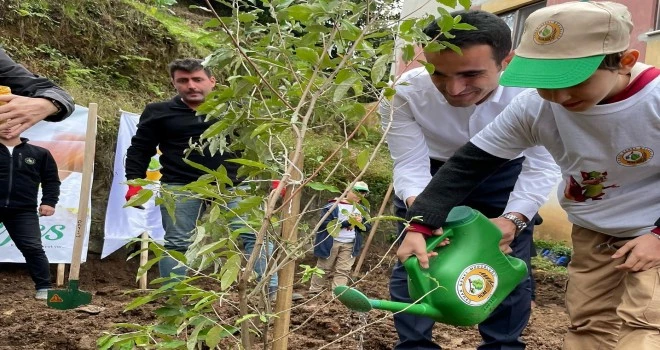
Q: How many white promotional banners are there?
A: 2